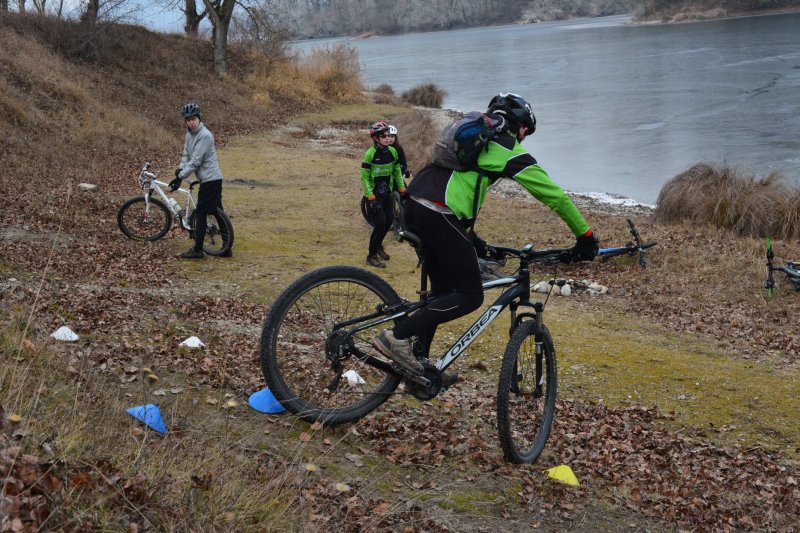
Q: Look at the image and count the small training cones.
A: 6